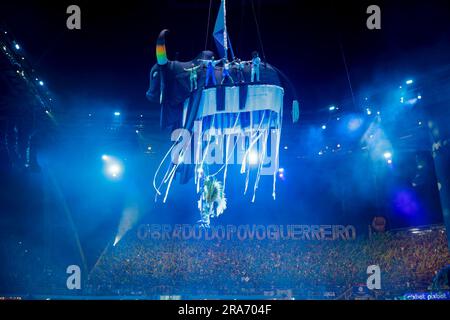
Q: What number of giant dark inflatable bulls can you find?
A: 1